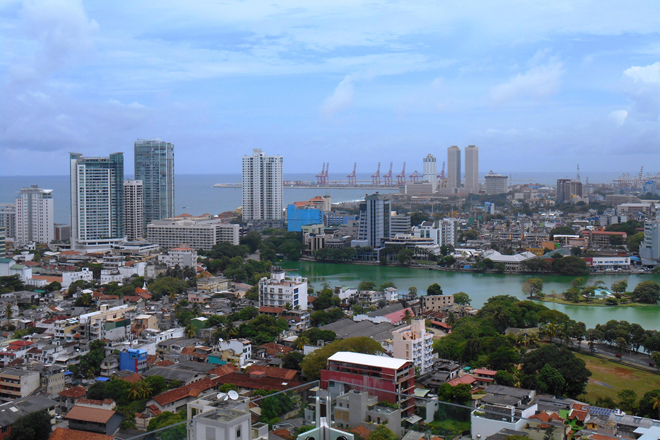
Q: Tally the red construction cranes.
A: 8